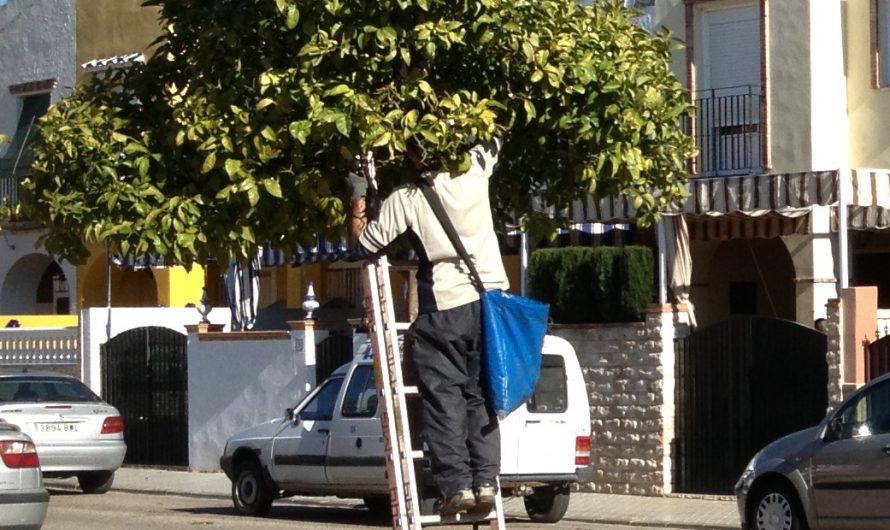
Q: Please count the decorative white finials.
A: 2